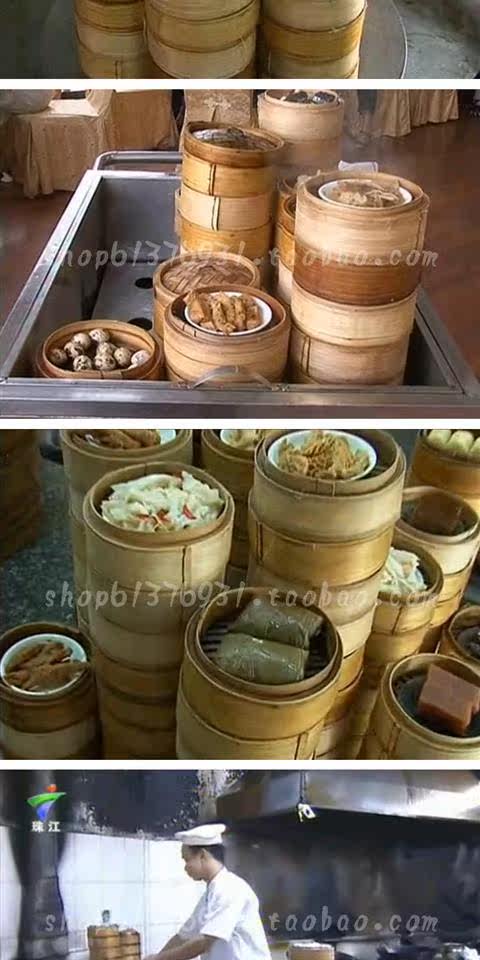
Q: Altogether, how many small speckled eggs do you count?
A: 9